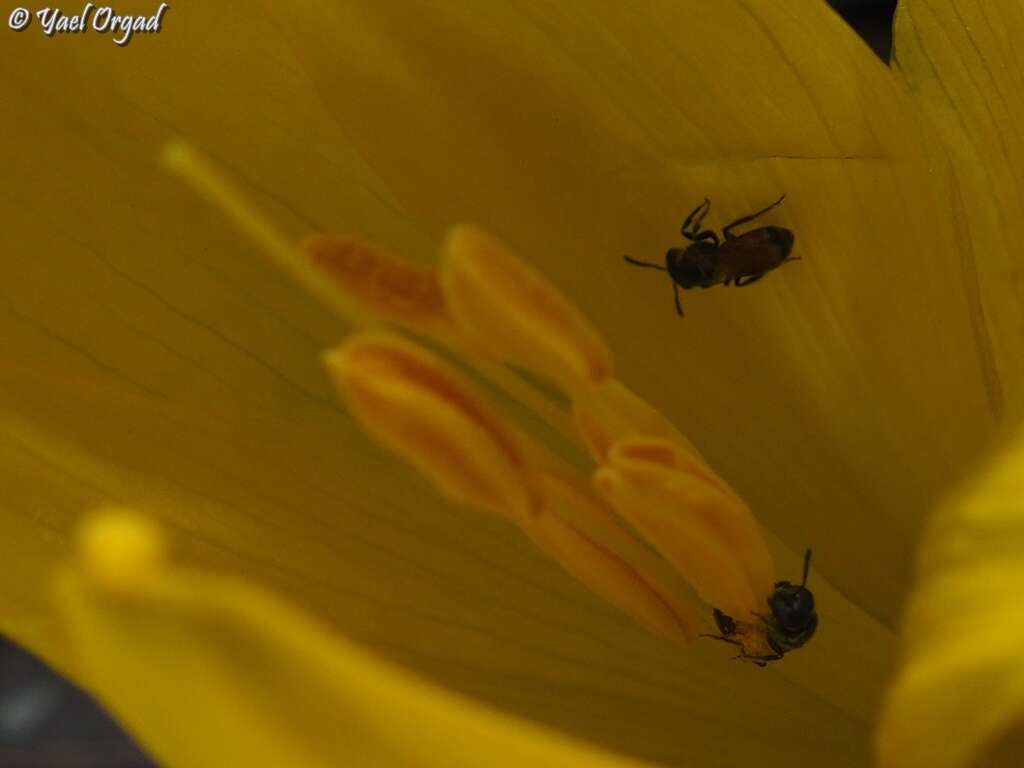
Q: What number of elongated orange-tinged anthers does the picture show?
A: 6